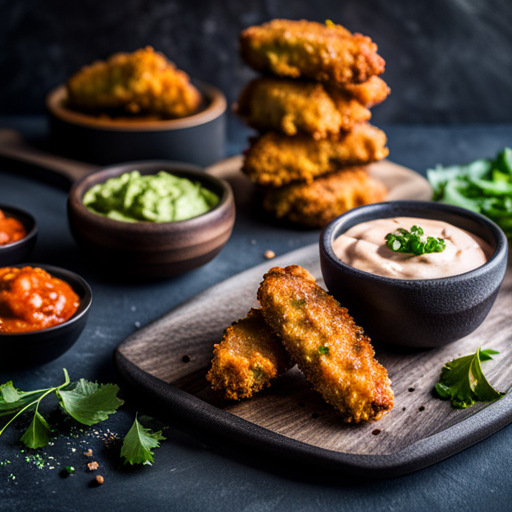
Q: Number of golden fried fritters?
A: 7